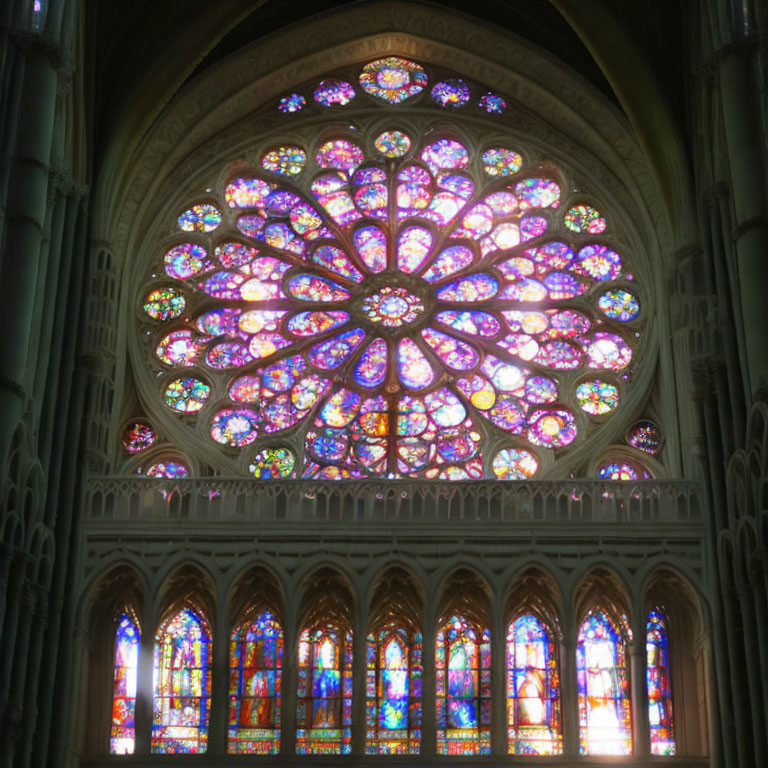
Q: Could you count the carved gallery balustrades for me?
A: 1